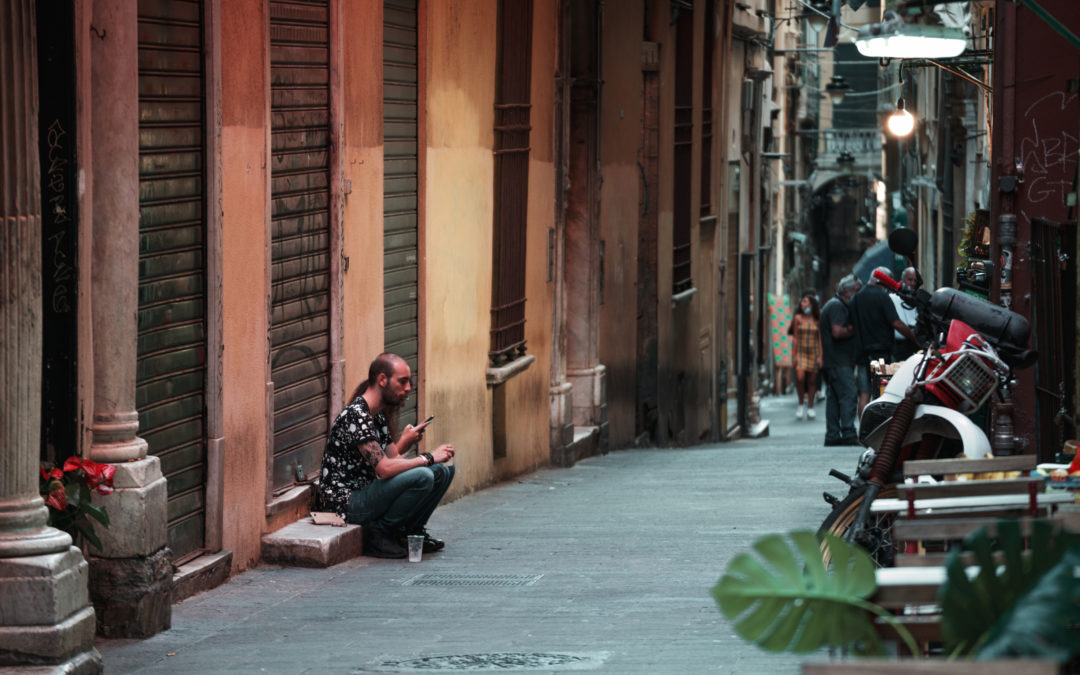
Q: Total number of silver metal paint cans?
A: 0